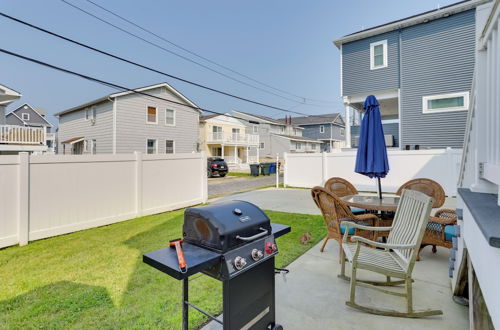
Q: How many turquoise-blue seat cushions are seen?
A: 3